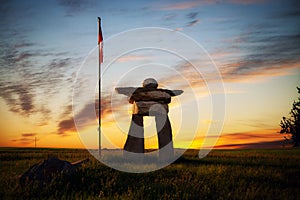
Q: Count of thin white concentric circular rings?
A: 3